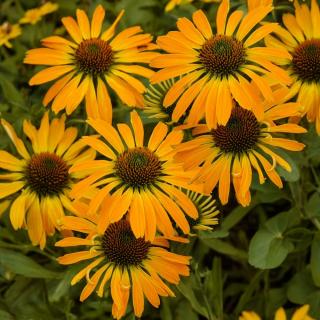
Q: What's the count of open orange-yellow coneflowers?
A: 7